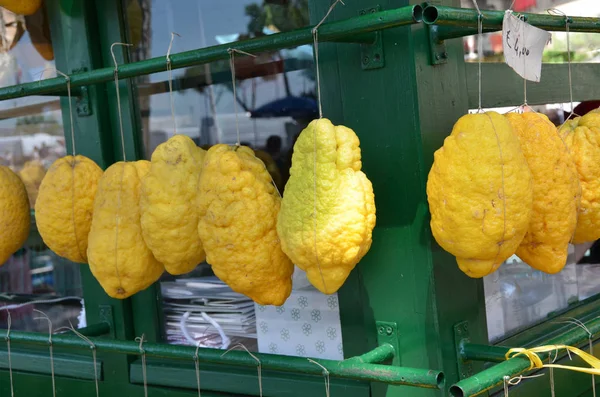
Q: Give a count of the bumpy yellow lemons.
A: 9